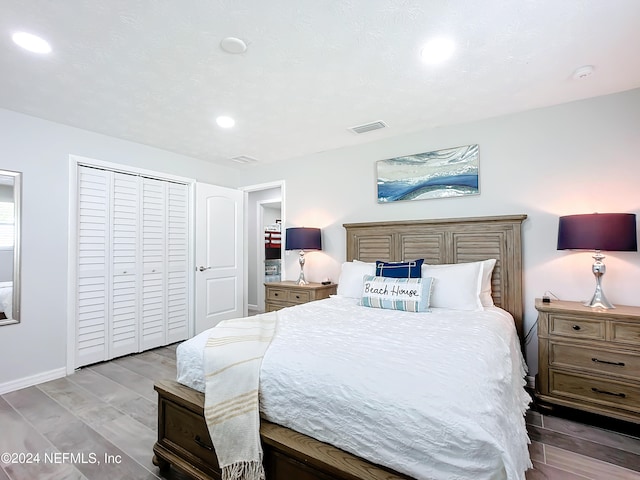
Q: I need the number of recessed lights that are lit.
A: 3